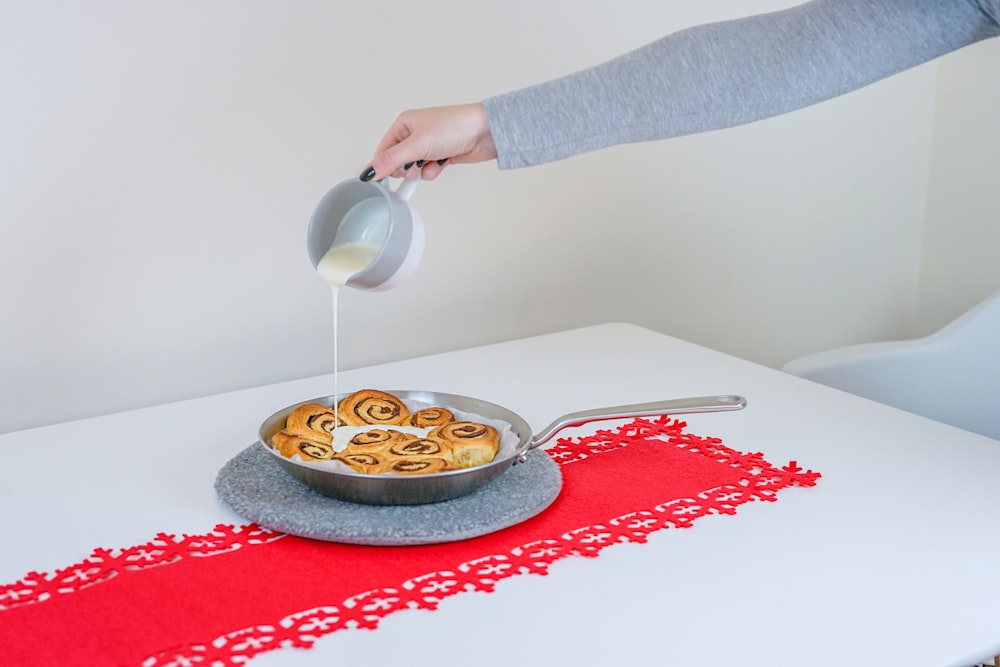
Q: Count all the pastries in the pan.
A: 9